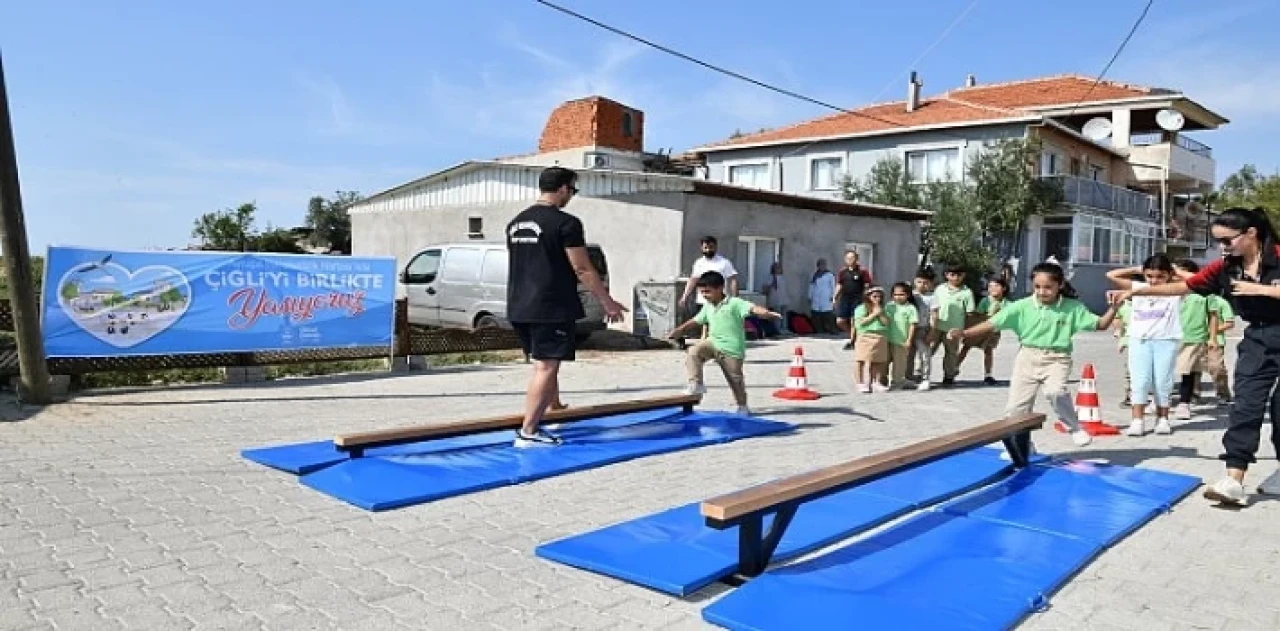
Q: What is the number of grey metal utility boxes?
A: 1